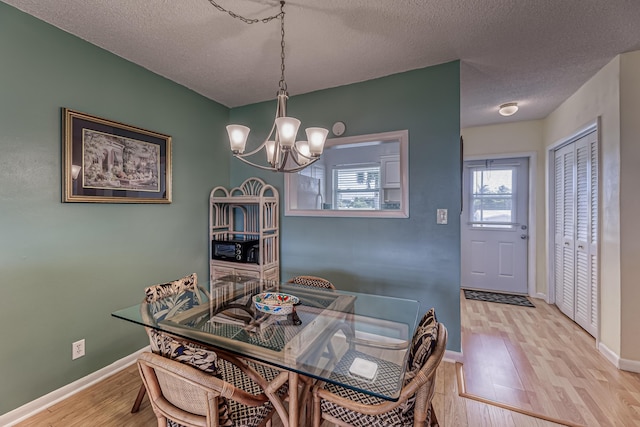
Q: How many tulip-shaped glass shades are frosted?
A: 5